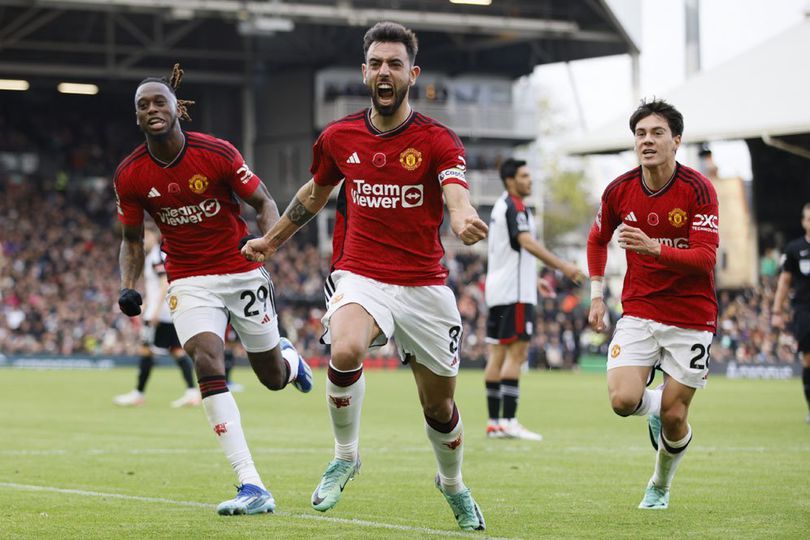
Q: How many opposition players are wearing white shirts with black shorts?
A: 2